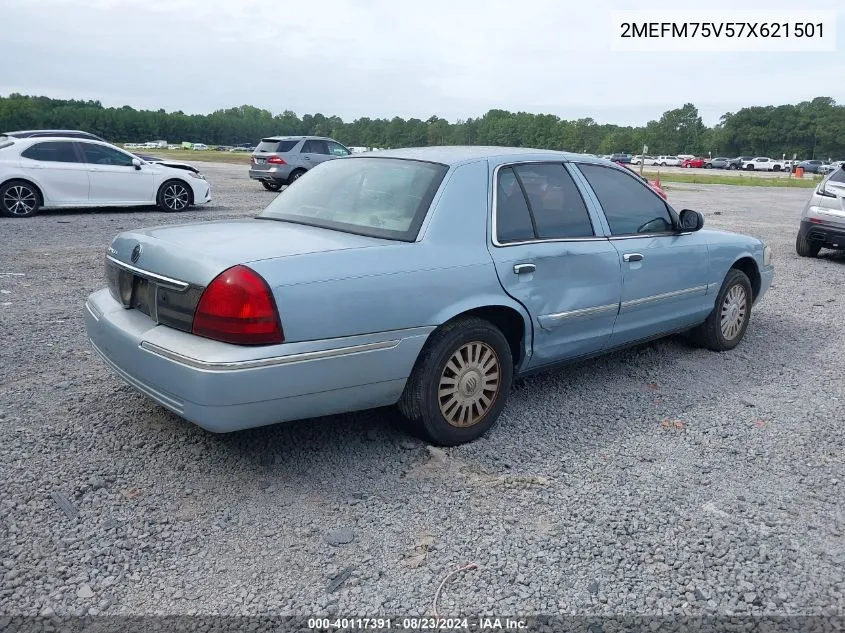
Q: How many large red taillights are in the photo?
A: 1